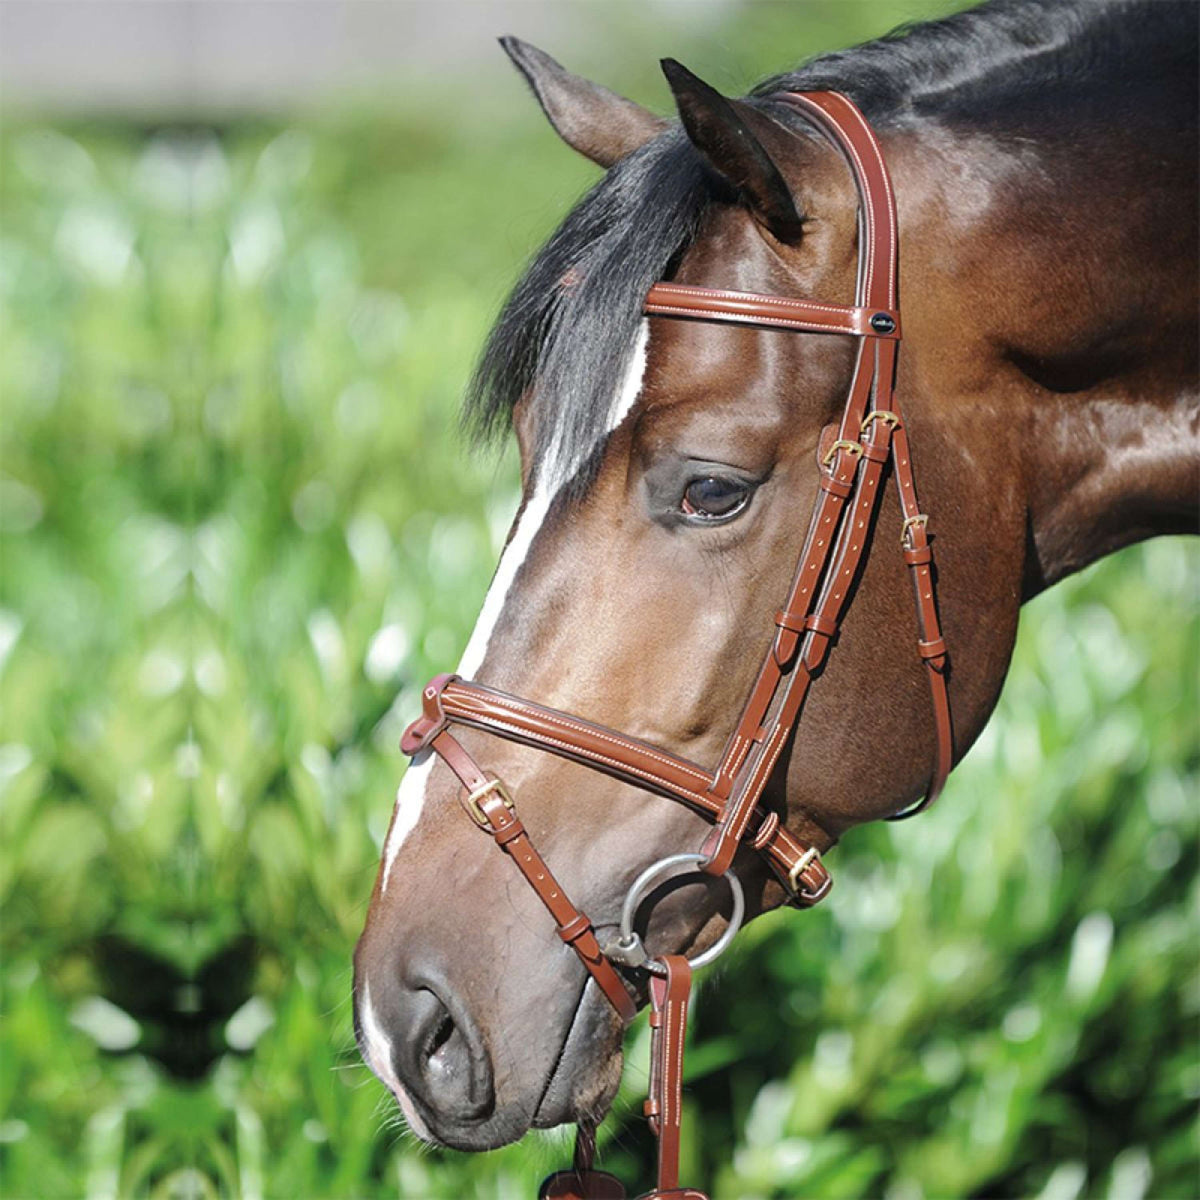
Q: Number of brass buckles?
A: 5